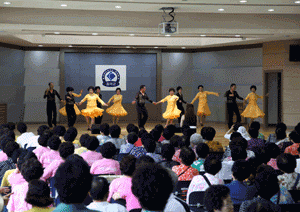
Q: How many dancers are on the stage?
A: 12